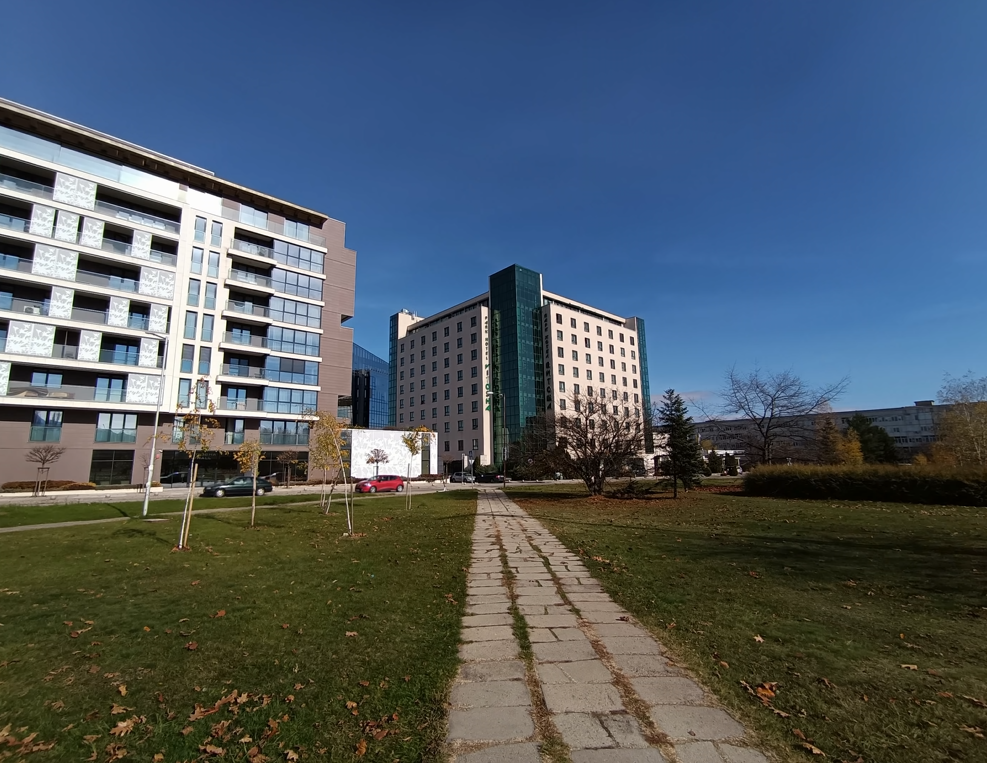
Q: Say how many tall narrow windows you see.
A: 14